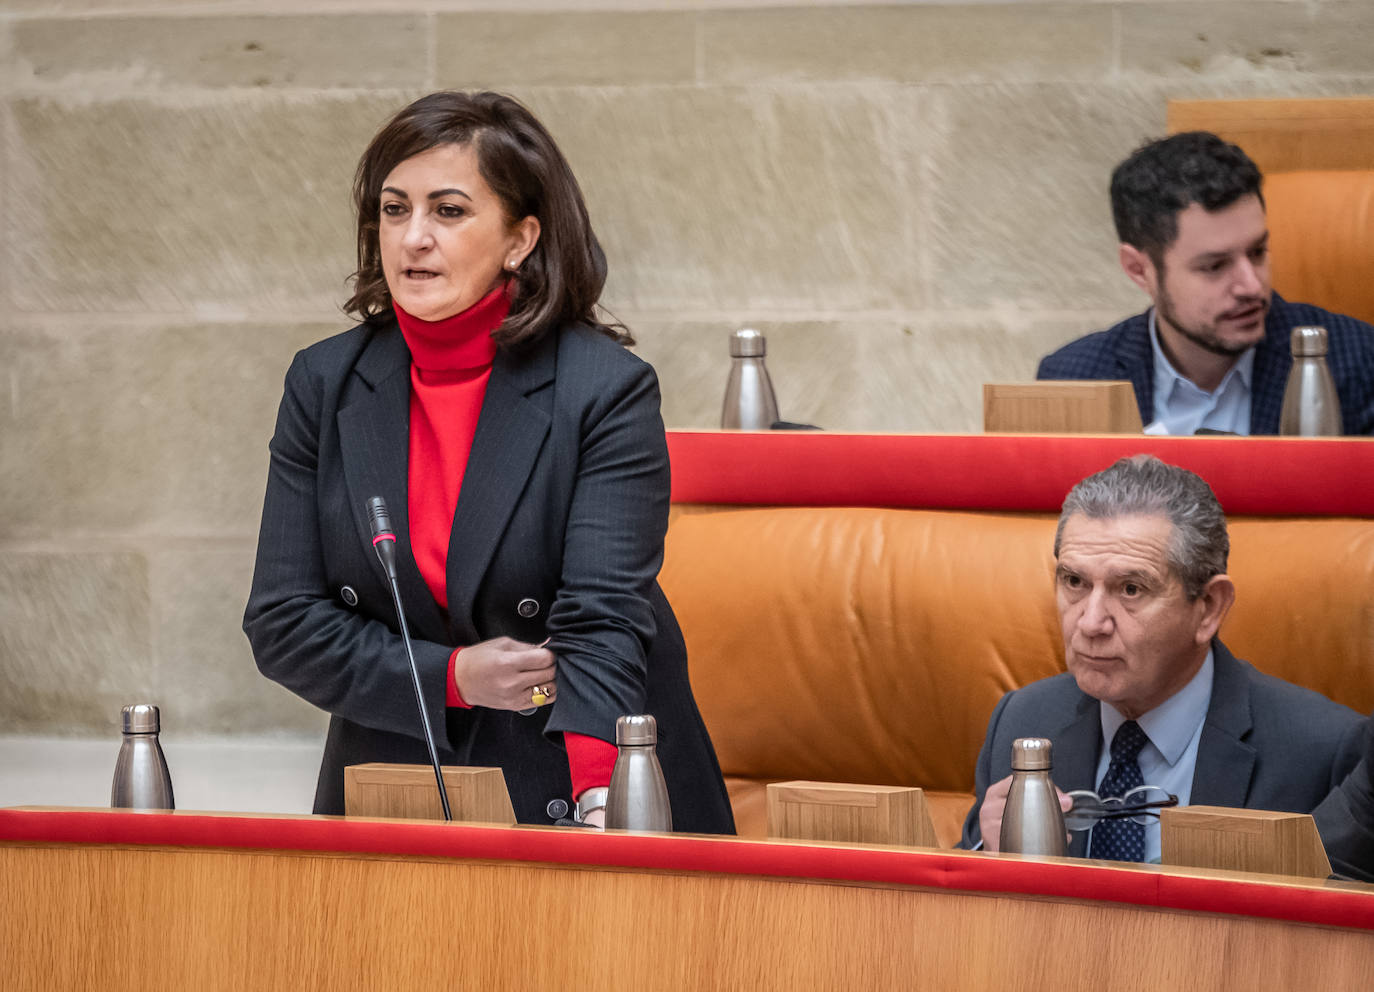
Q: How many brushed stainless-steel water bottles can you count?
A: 5